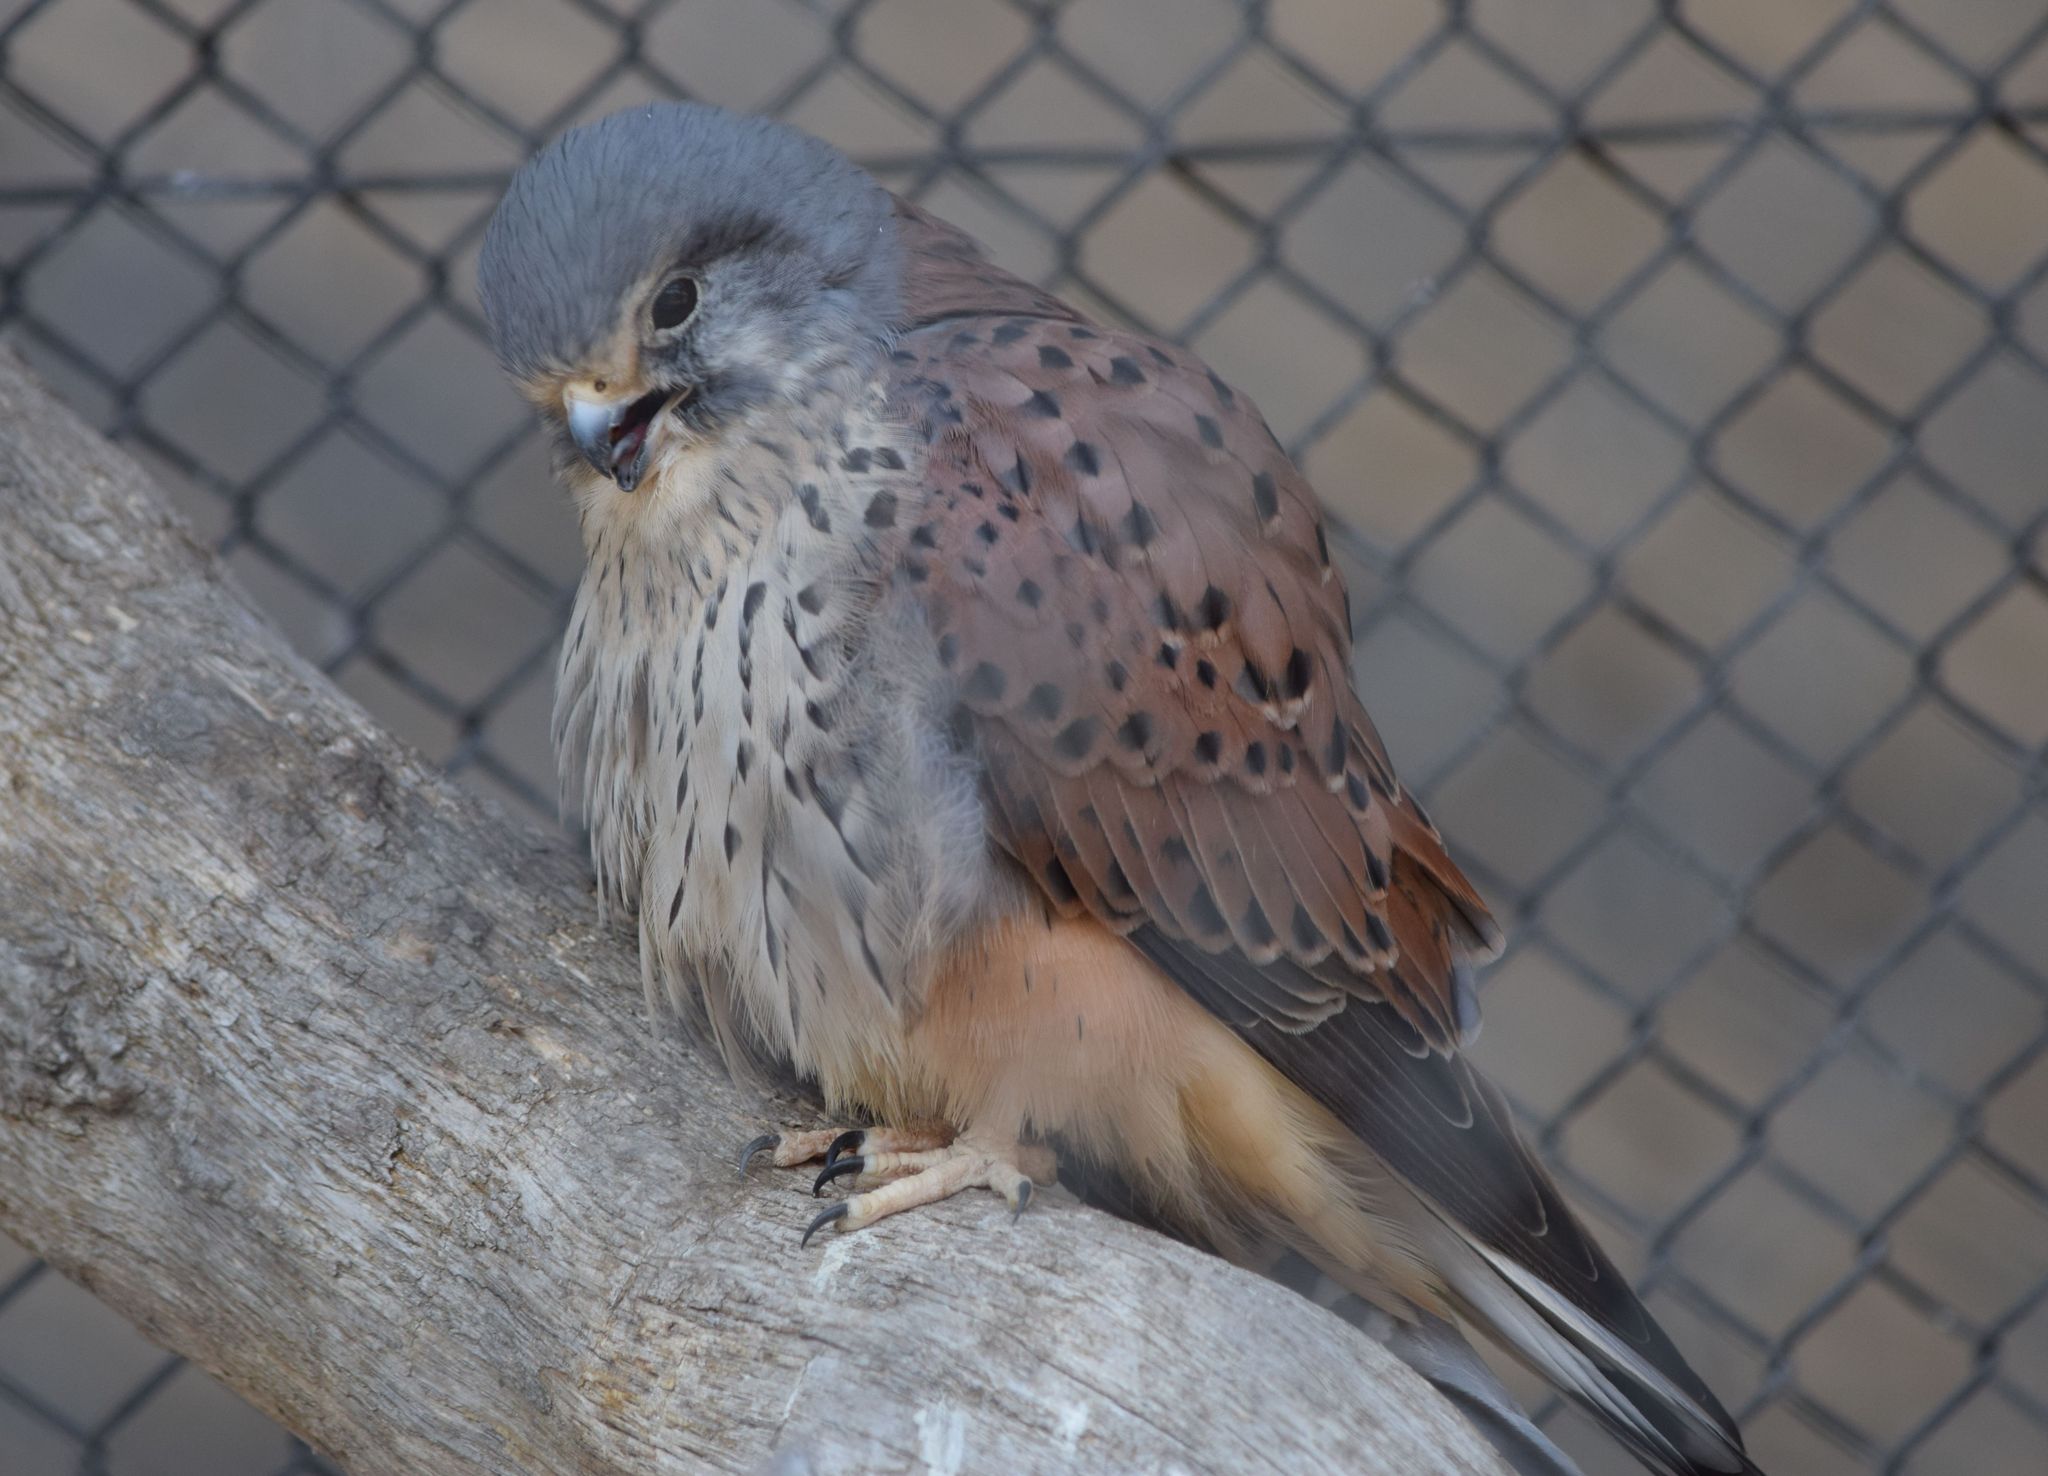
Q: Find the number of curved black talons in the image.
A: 5